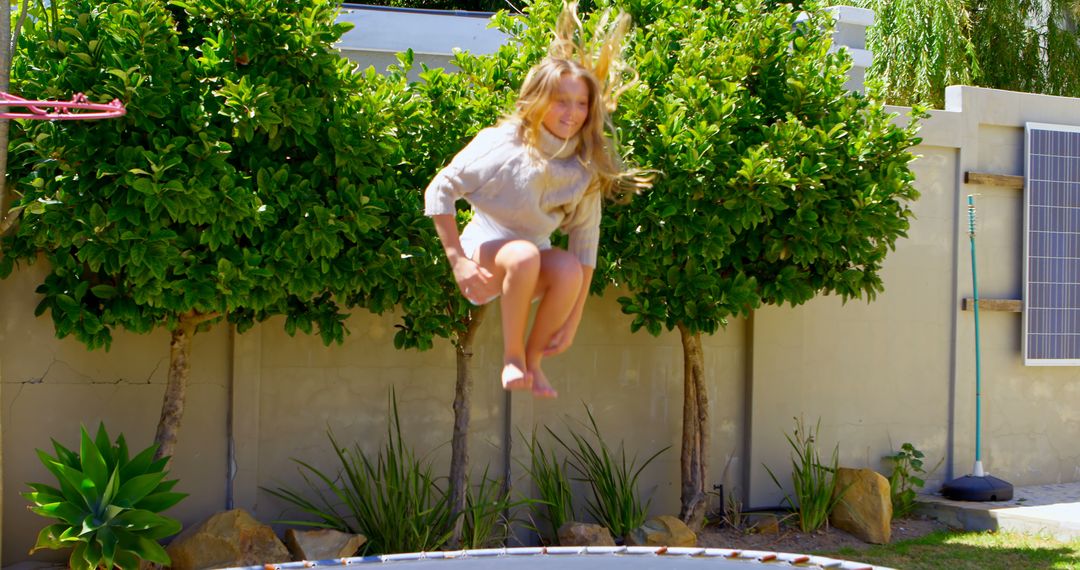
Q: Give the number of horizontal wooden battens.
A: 2